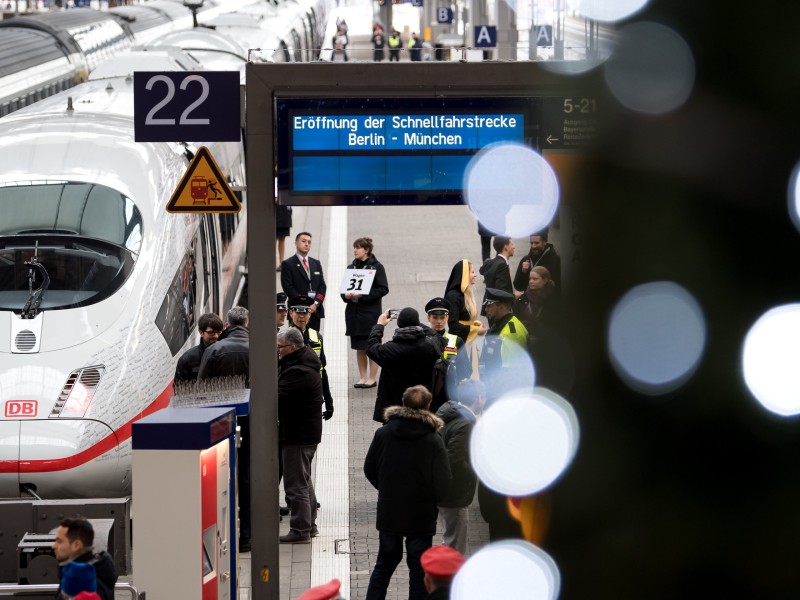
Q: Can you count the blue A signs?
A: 2